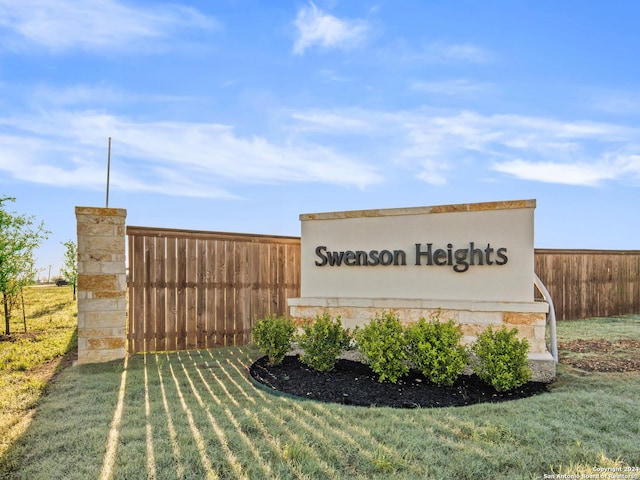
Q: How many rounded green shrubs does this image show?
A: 5